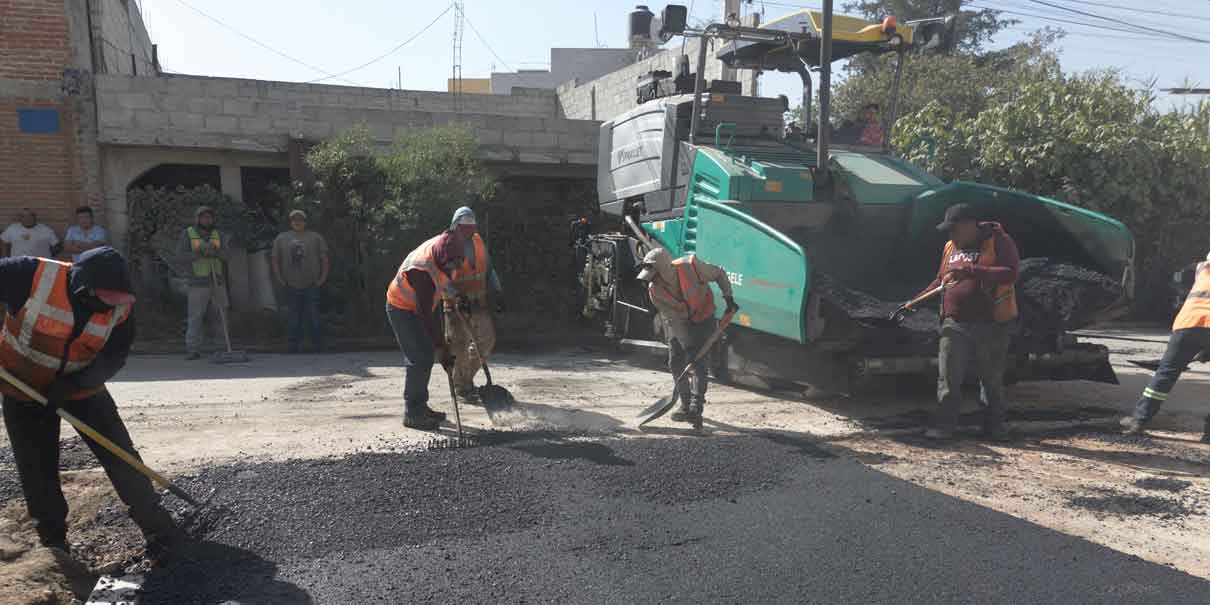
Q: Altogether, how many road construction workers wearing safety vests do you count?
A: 7